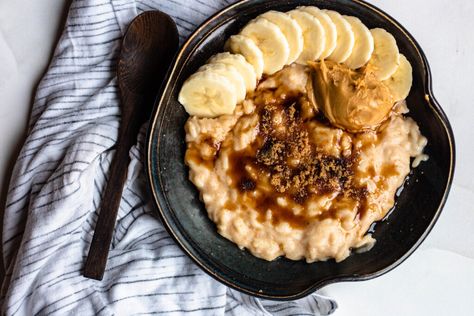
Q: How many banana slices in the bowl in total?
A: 12